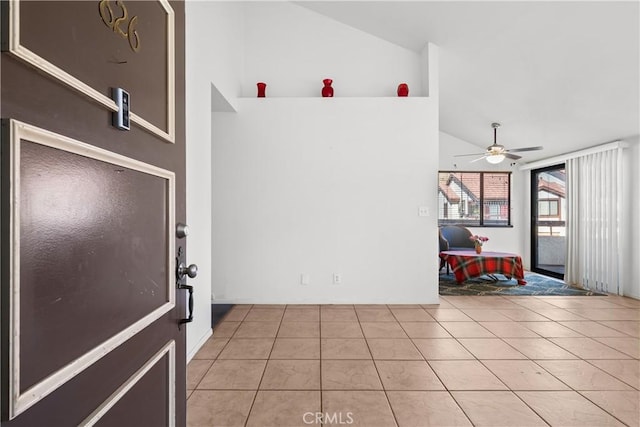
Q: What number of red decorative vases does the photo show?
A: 3